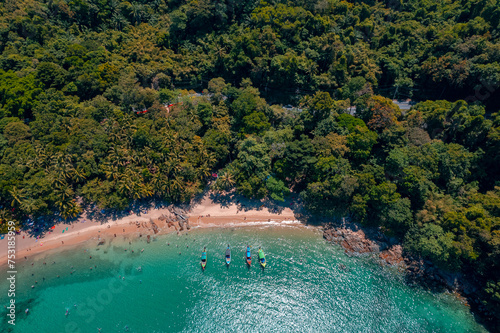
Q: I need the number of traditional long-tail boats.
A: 4